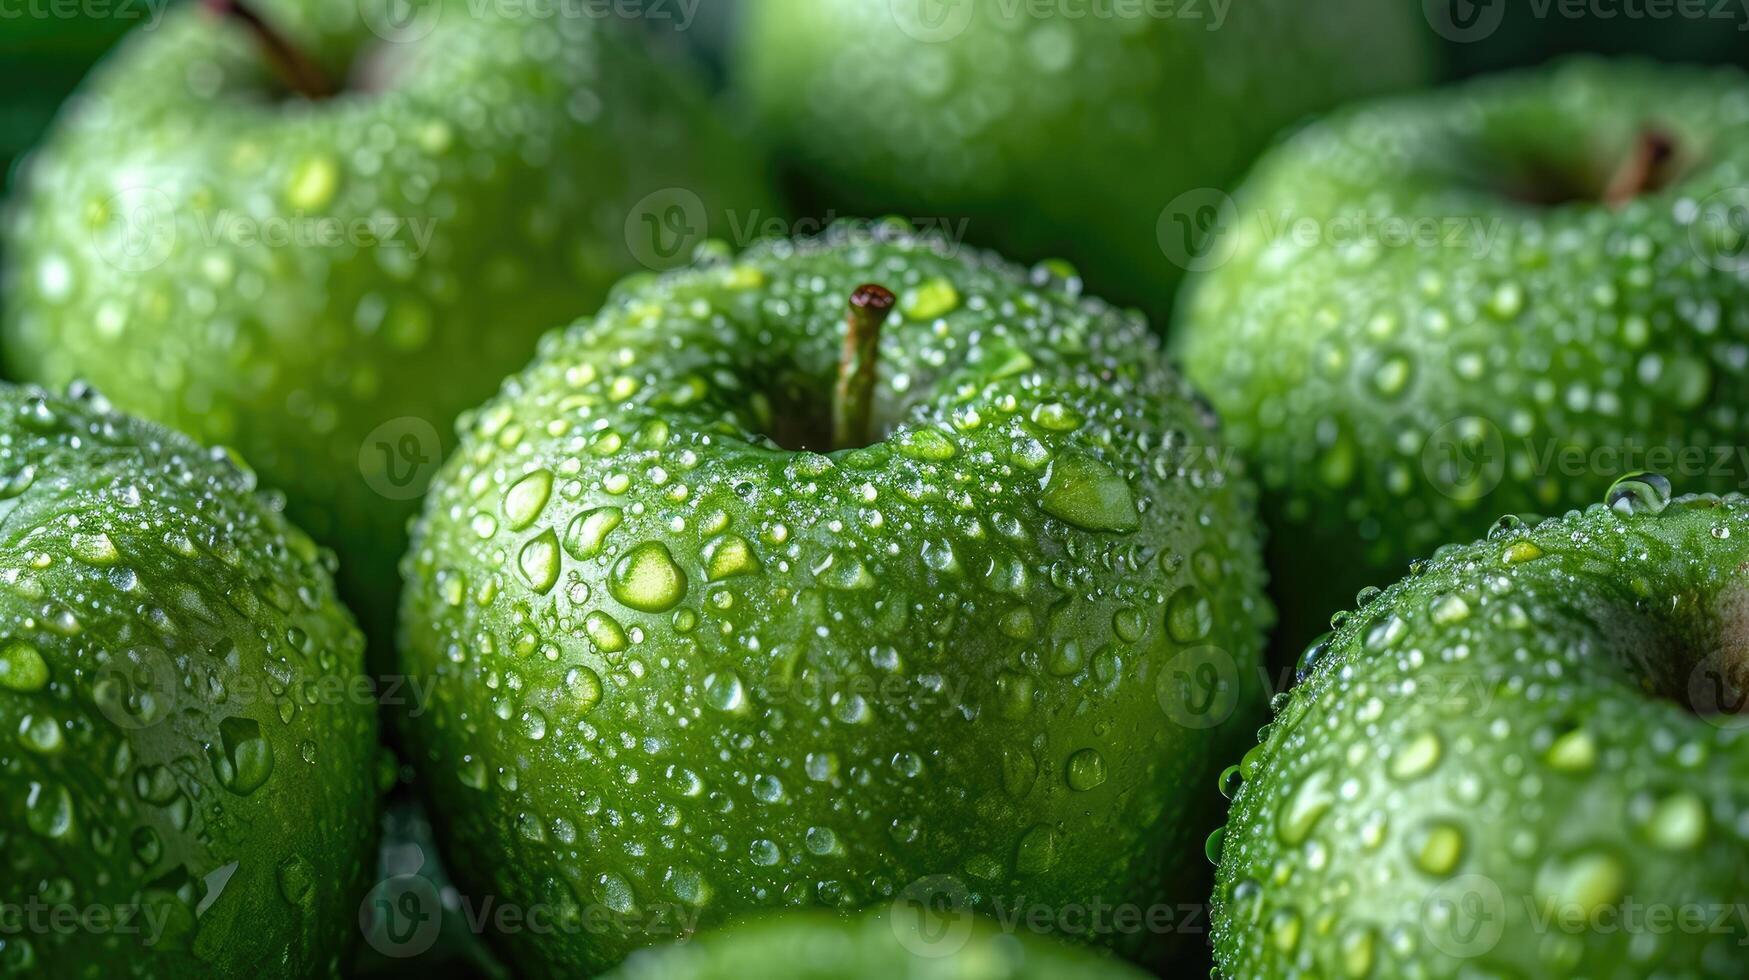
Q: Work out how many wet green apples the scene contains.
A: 7